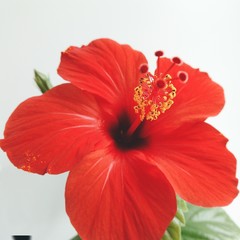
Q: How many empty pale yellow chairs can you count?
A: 0